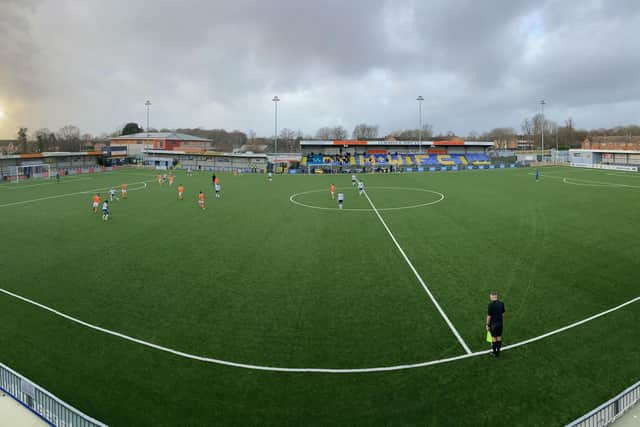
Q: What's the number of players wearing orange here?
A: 8